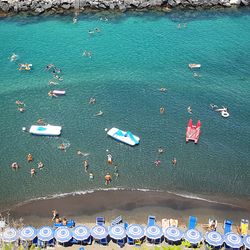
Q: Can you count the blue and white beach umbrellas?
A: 14